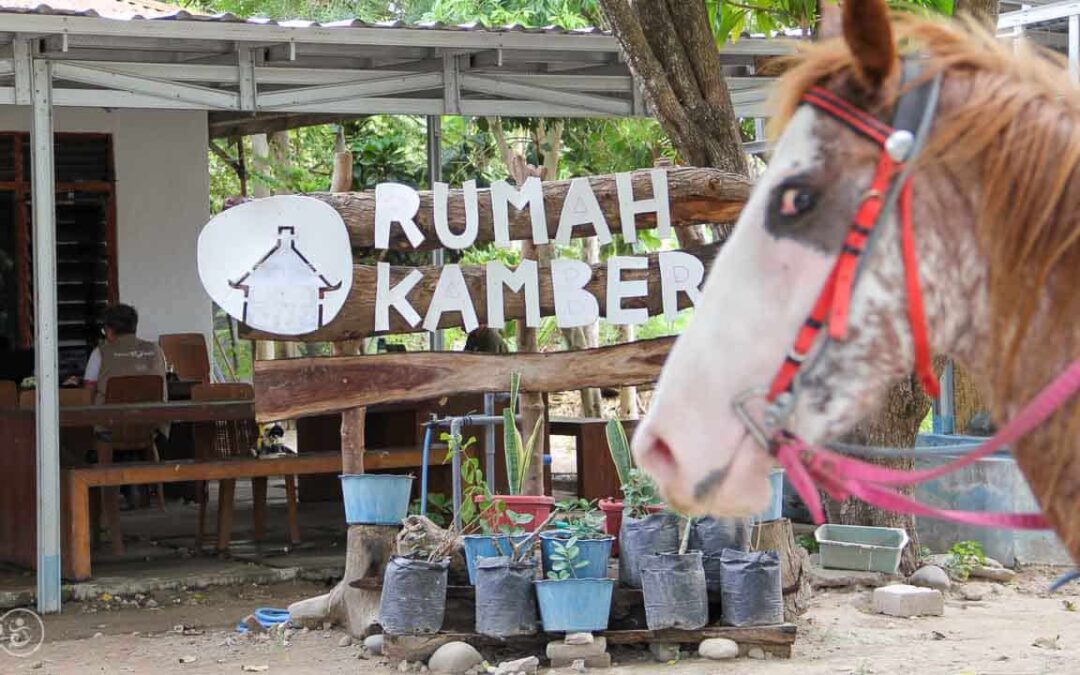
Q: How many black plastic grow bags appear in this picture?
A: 6